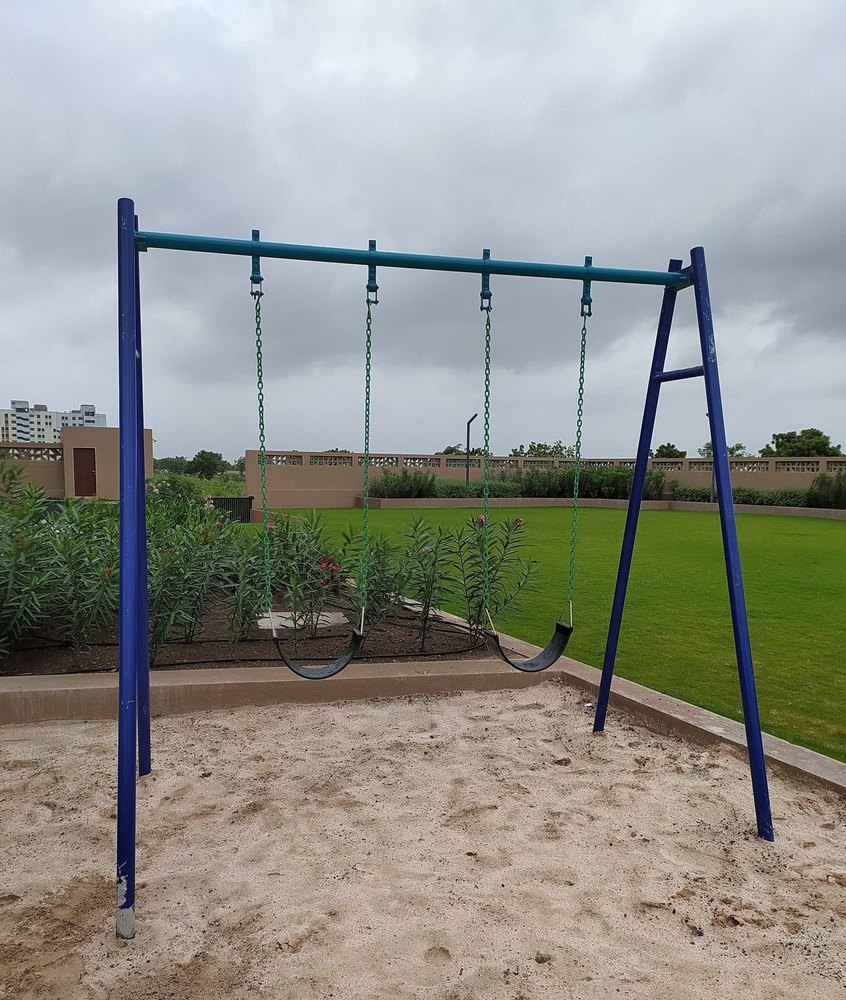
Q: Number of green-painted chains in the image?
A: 4